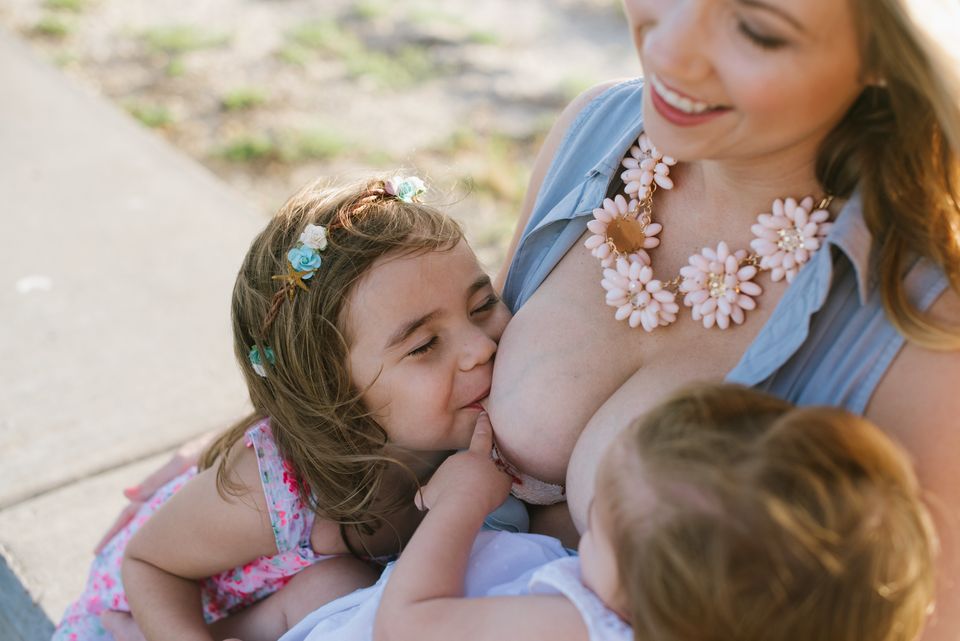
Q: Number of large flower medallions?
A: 5